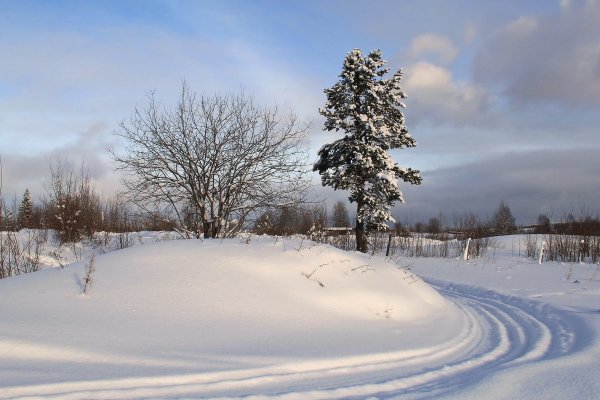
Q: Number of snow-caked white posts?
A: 2